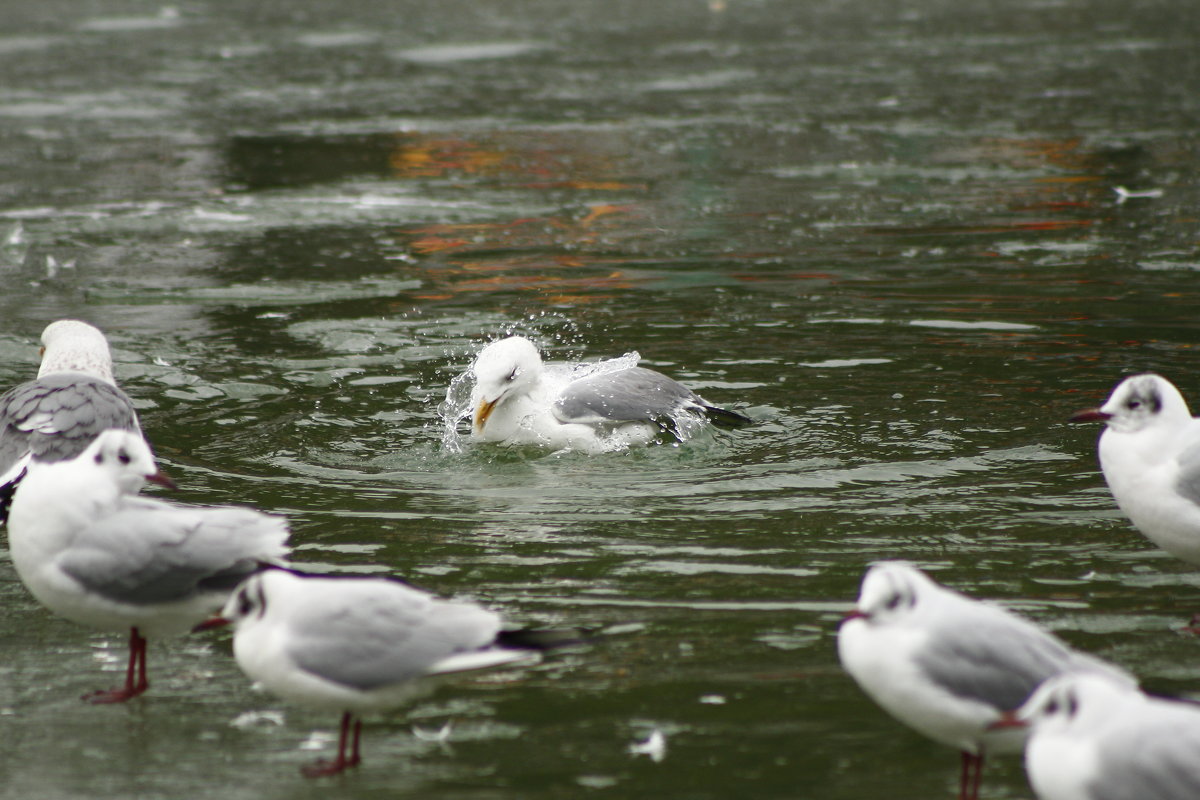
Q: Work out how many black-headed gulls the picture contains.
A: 5